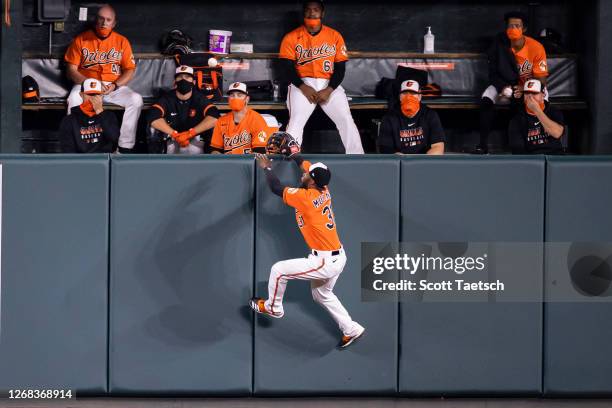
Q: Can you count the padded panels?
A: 5